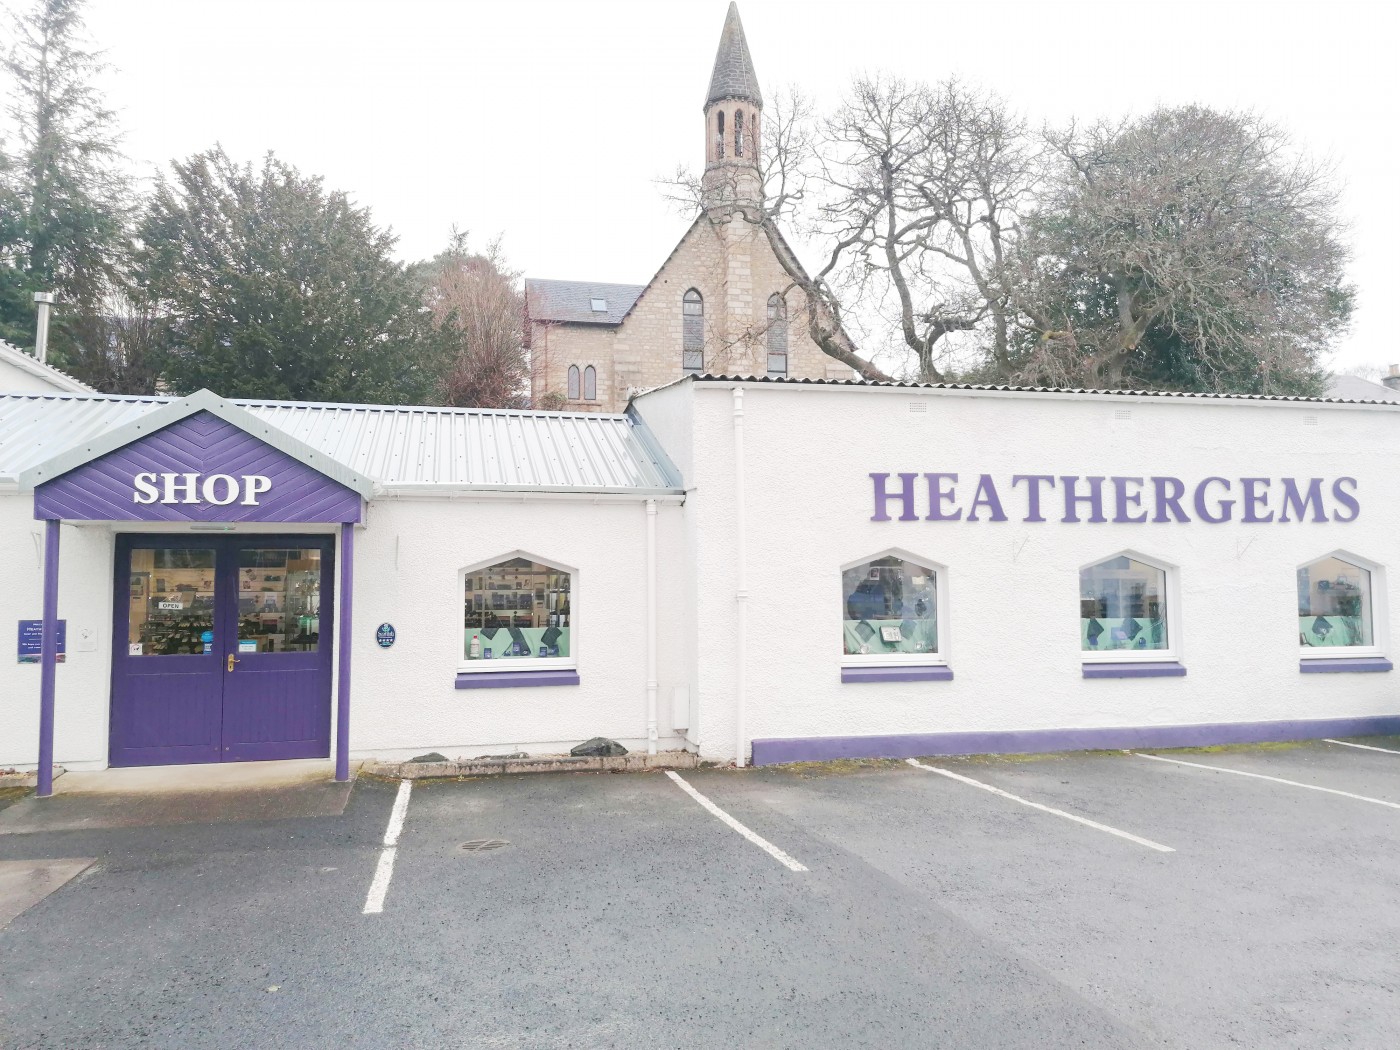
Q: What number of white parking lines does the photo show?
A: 5